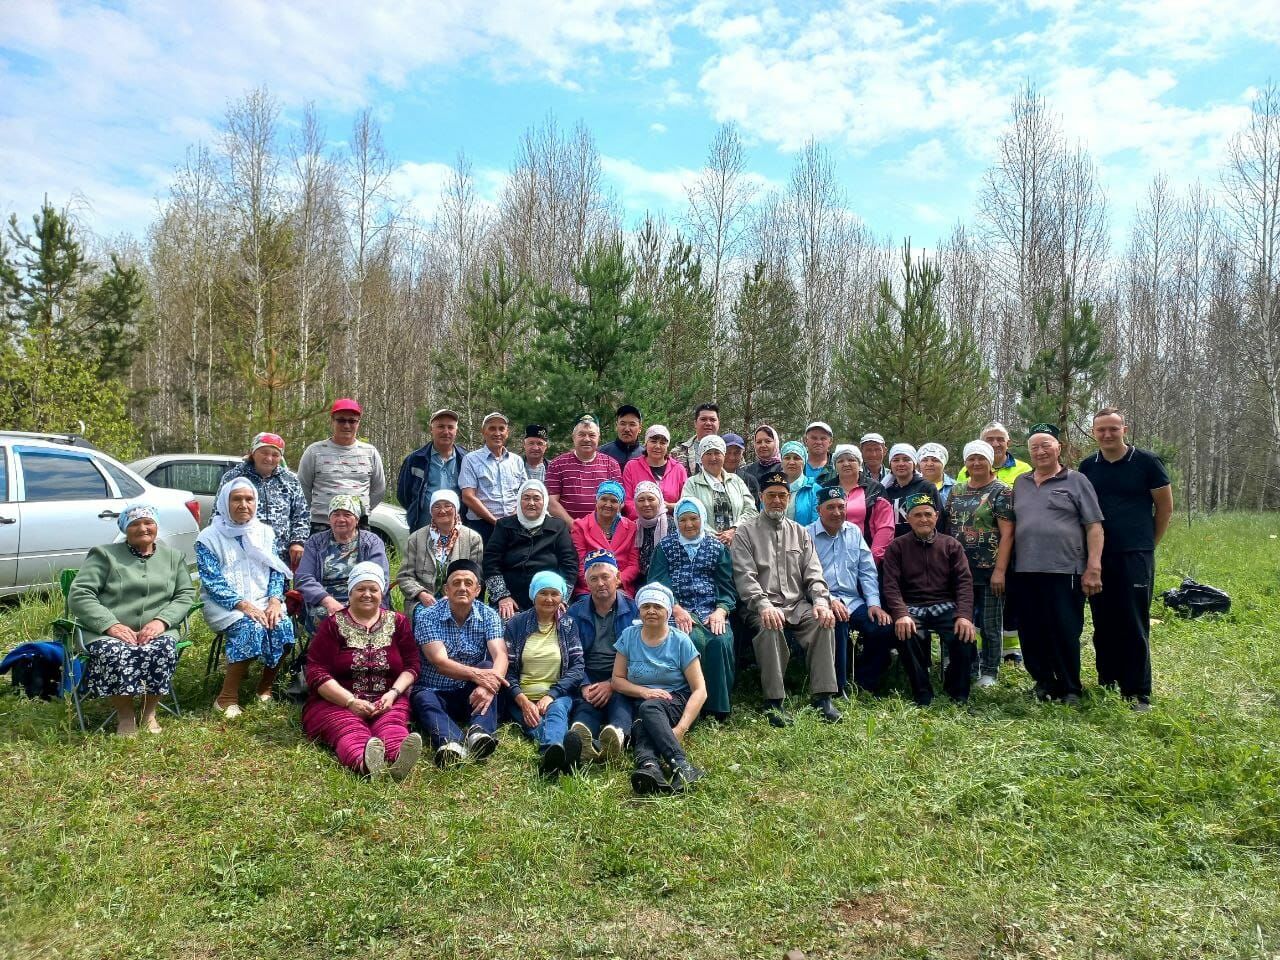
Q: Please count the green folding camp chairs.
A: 1